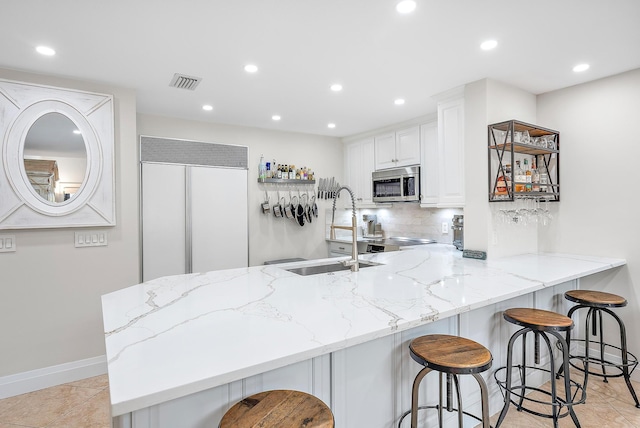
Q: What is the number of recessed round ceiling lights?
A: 10